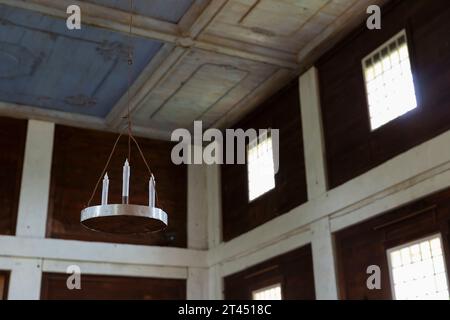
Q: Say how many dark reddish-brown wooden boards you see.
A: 8